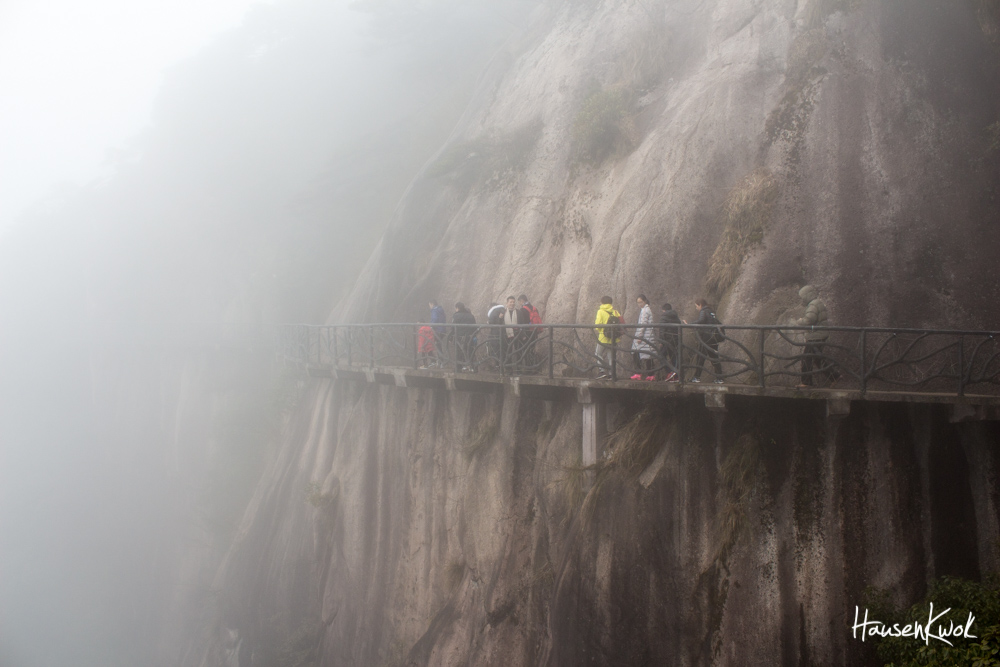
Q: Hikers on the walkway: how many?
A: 11